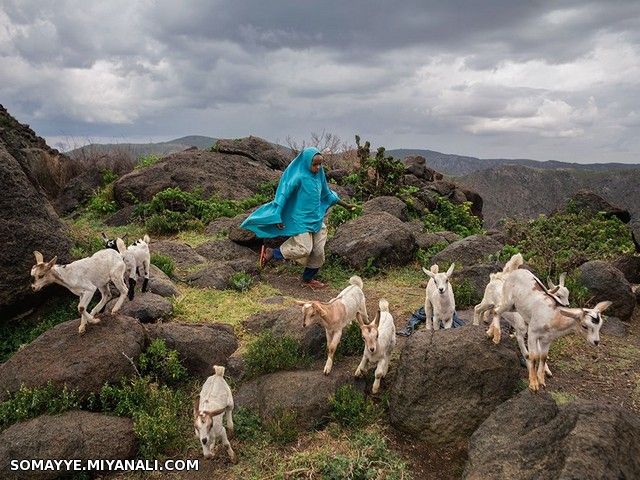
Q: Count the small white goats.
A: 8